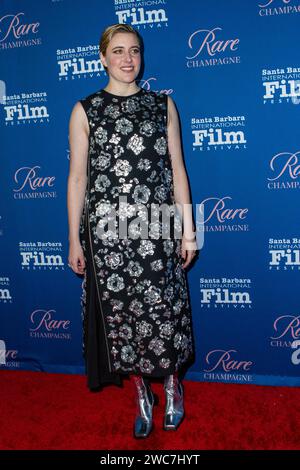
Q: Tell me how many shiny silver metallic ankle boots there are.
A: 2